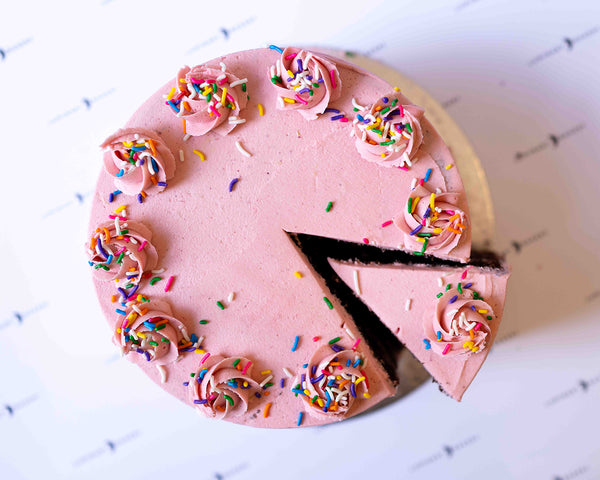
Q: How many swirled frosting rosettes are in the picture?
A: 10